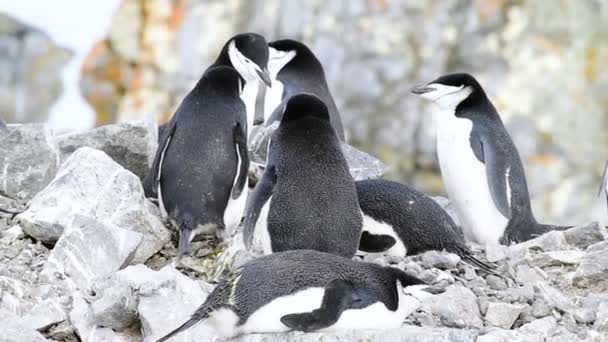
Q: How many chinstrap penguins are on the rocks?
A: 7